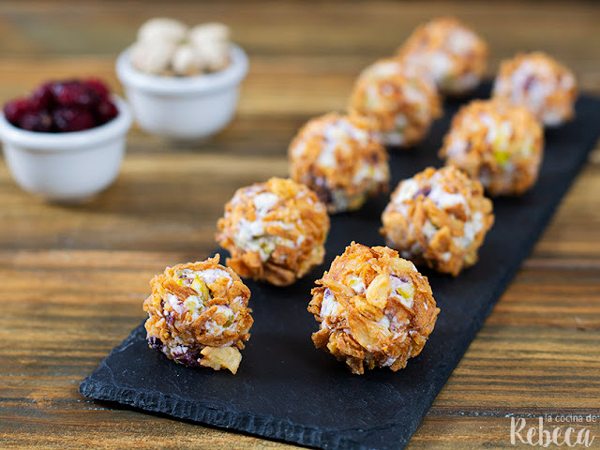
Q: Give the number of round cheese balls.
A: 9